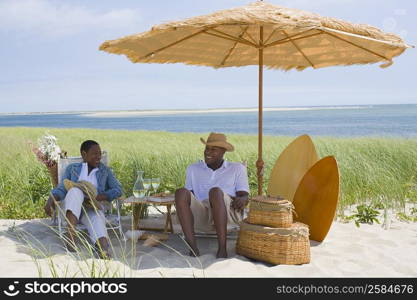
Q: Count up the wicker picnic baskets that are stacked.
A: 2